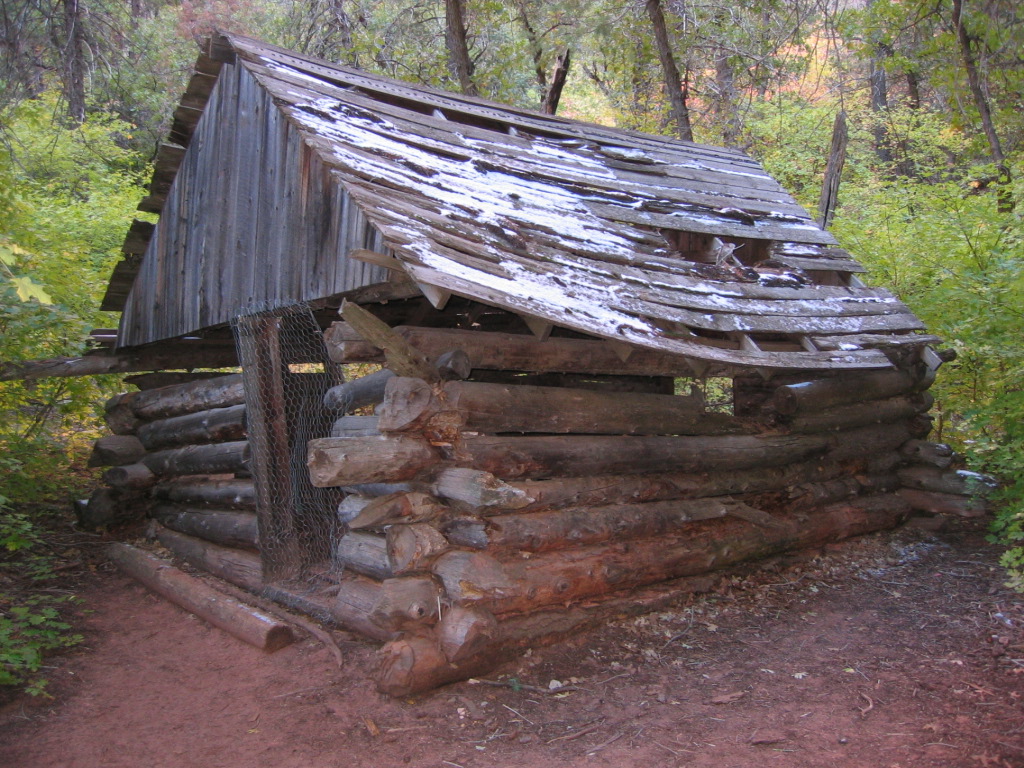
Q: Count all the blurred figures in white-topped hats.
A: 0